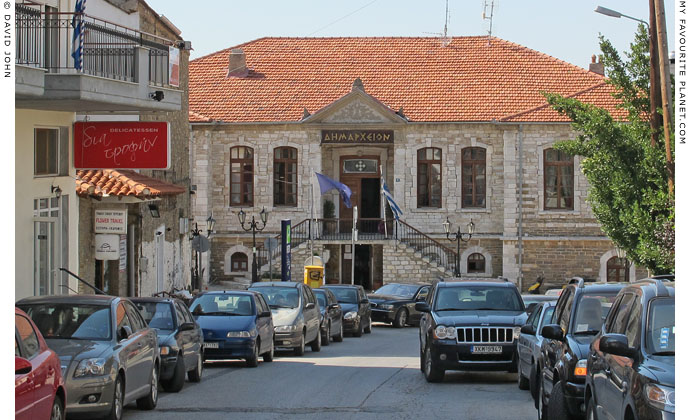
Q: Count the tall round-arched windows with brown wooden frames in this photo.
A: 5